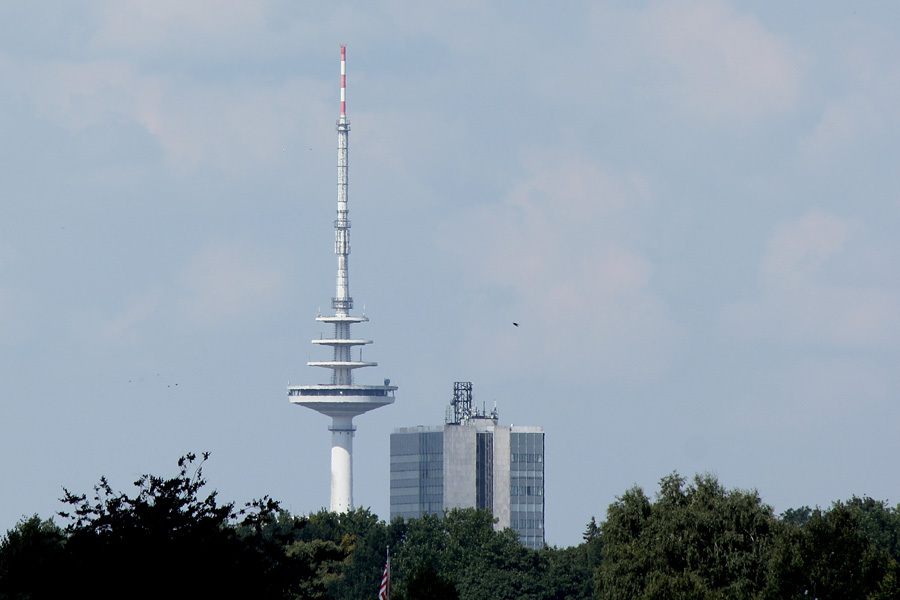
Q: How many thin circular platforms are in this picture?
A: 3